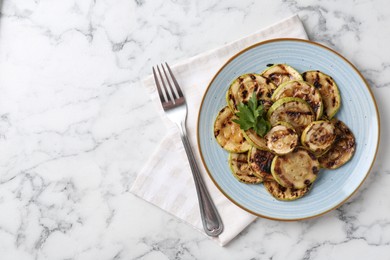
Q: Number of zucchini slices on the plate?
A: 14